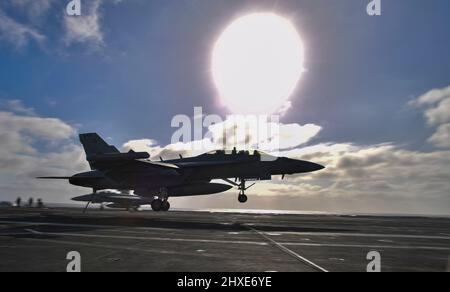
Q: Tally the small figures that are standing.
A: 3